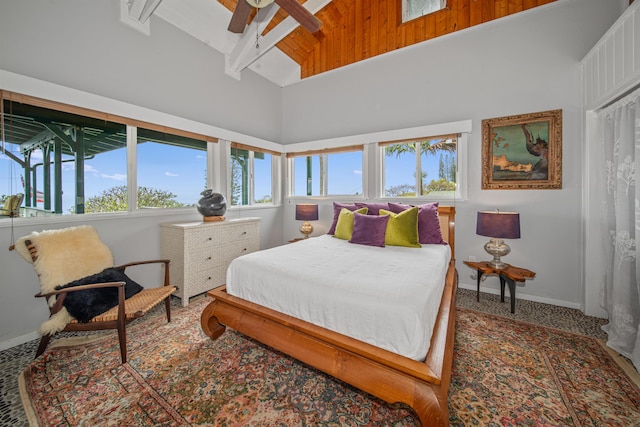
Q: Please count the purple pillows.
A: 4